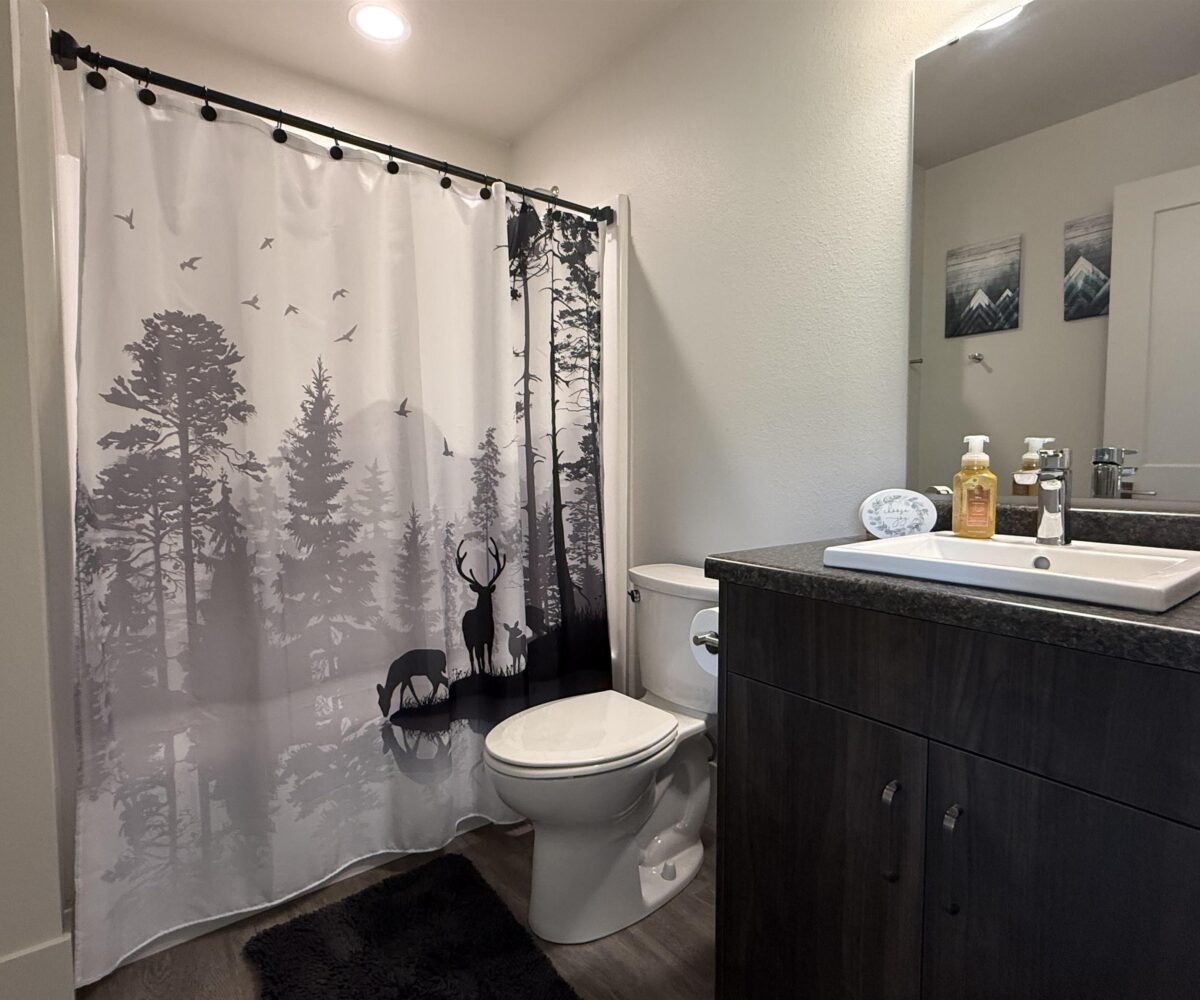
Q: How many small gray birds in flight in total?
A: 9